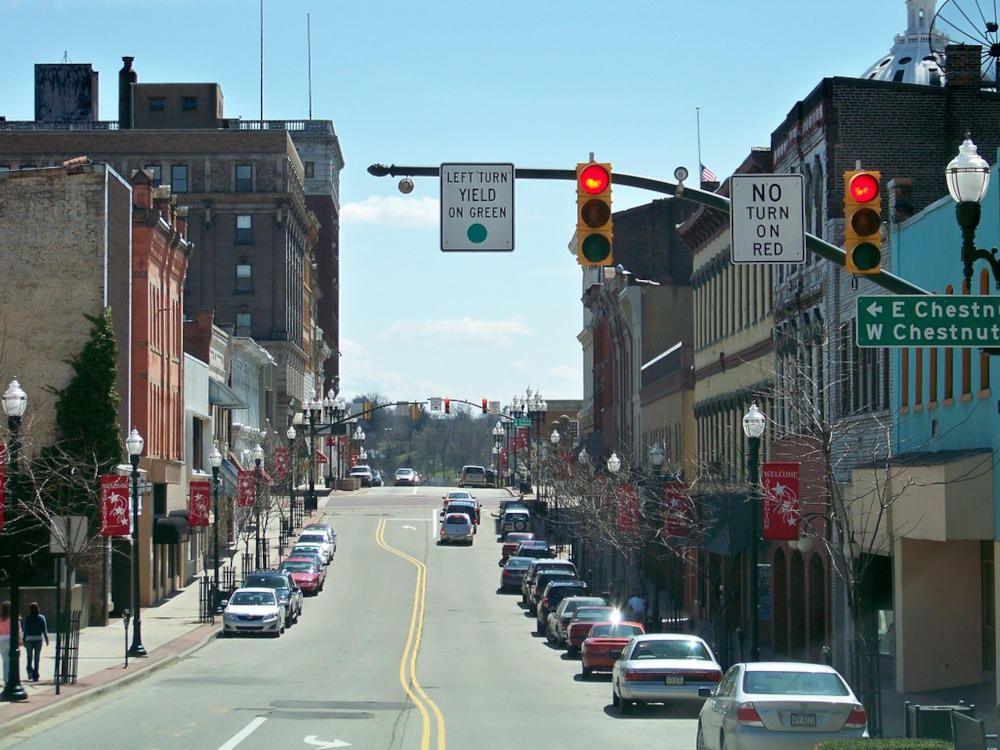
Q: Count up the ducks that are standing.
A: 0